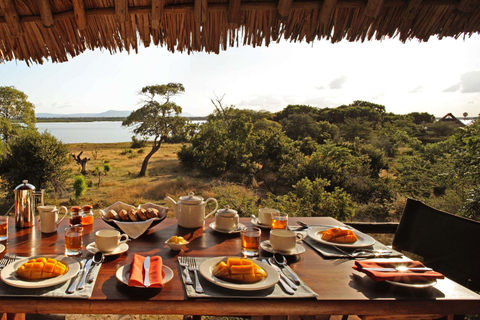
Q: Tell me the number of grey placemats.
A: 3